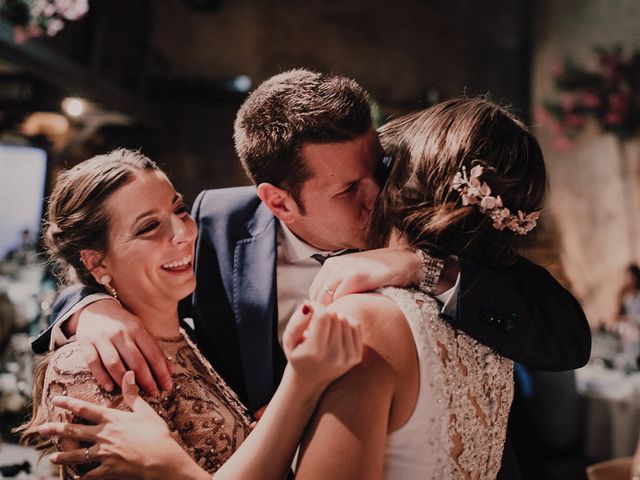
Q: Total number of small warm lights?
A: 1